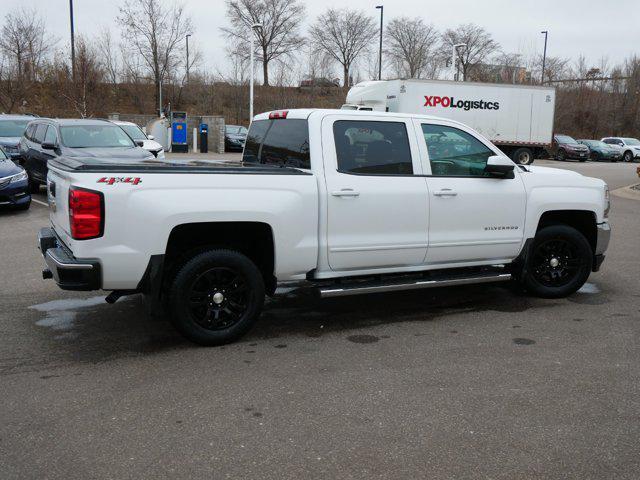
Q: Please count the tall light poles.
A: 6